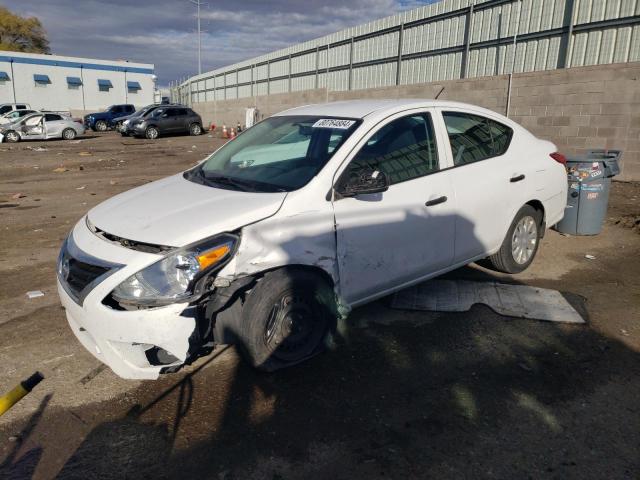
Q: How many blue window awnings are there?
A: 5